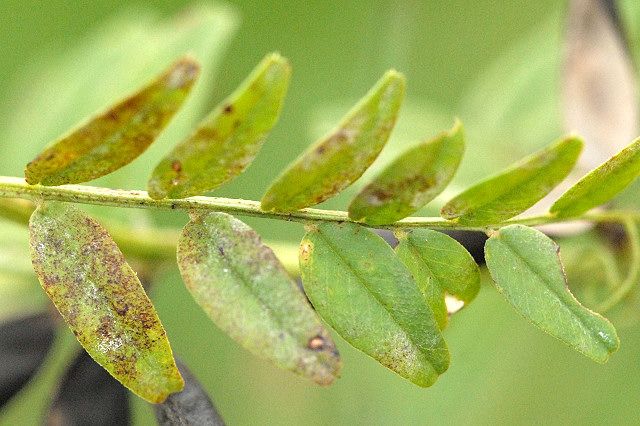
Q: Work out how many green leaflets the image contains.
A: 11